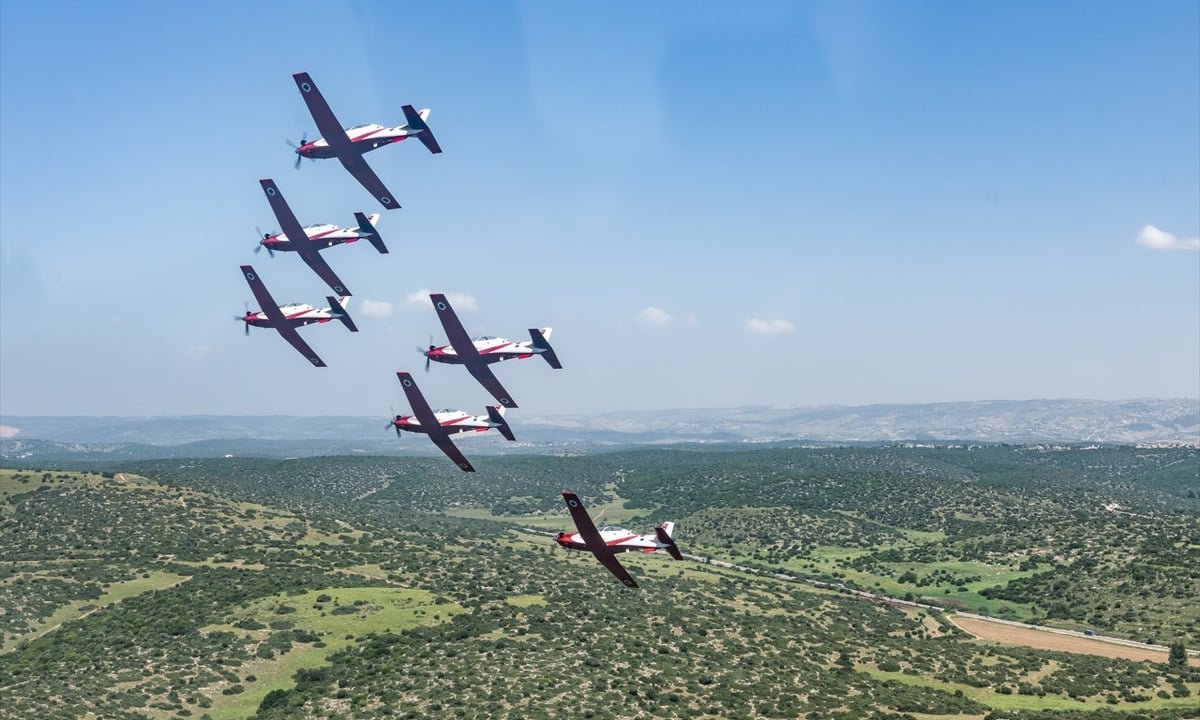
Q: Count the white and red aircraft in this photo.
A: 6